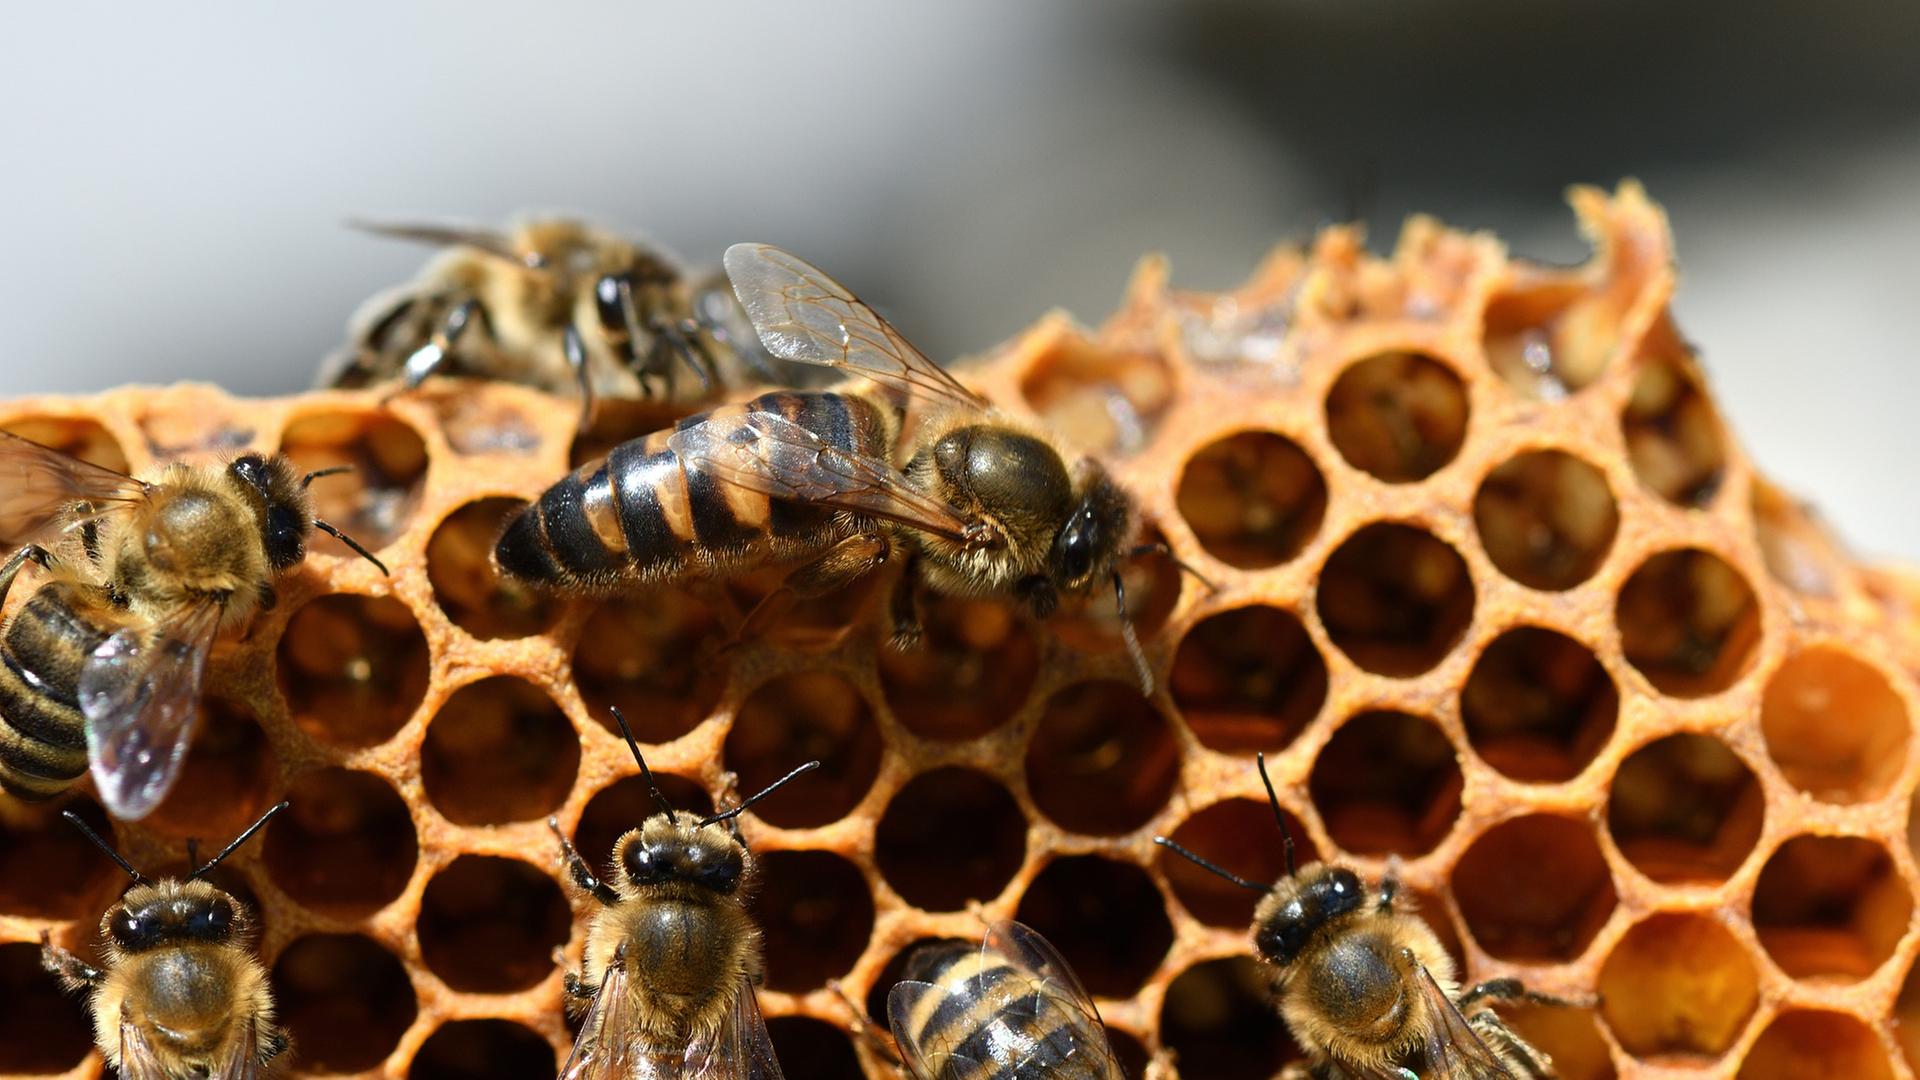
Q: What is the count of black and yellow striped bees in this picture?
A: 7